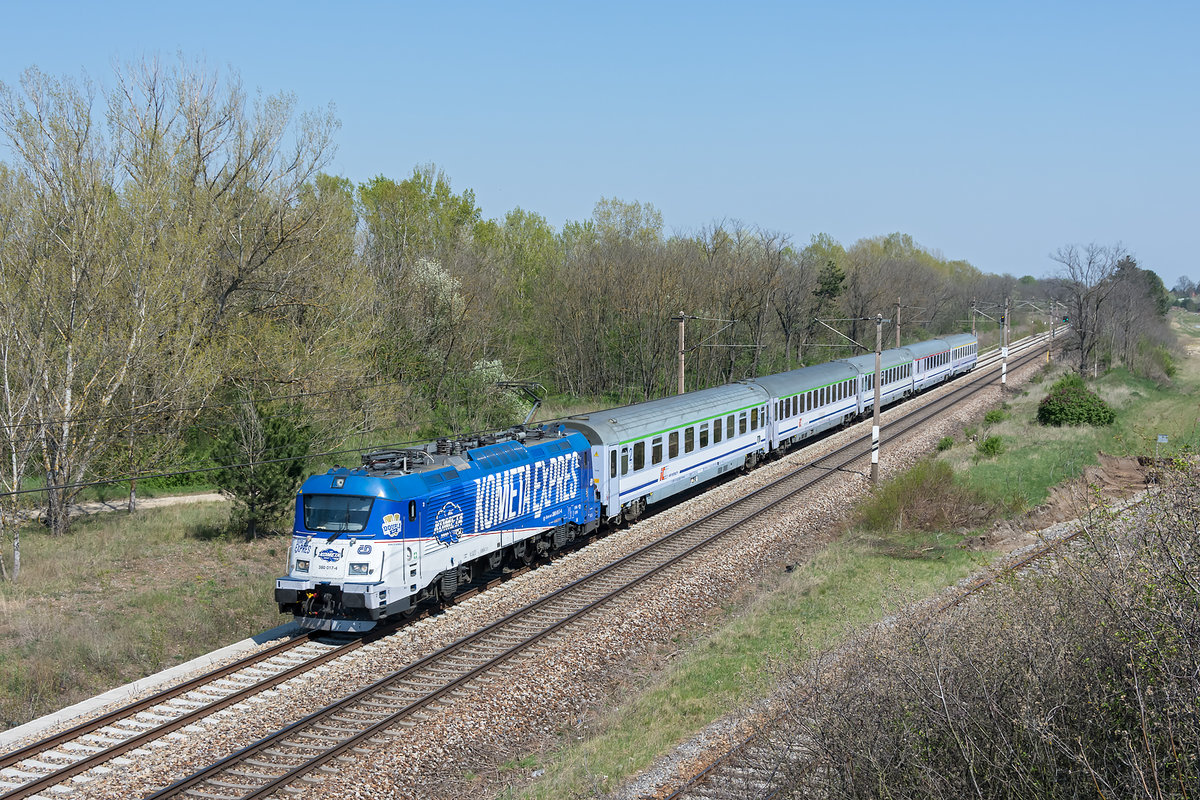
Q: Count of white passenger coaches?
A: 5